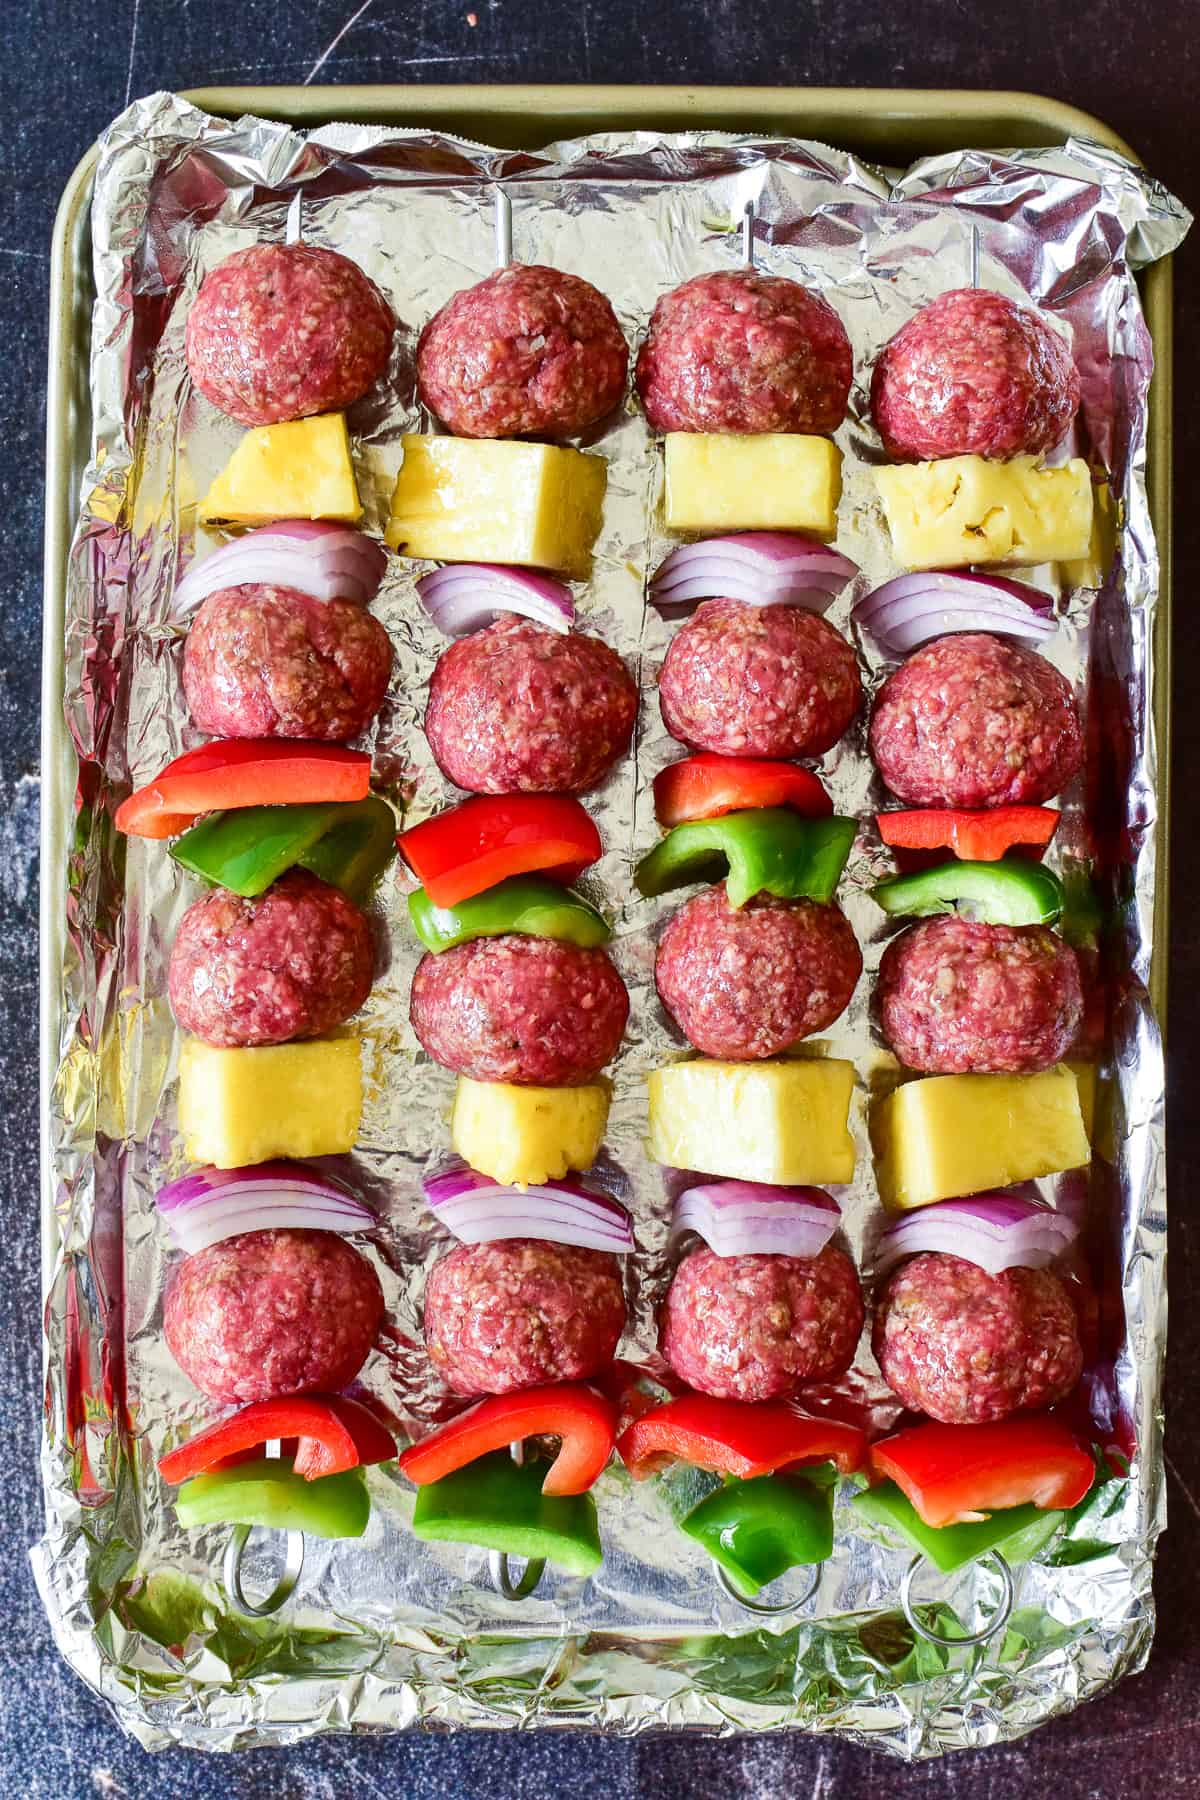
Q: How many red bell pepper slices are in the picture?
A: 8